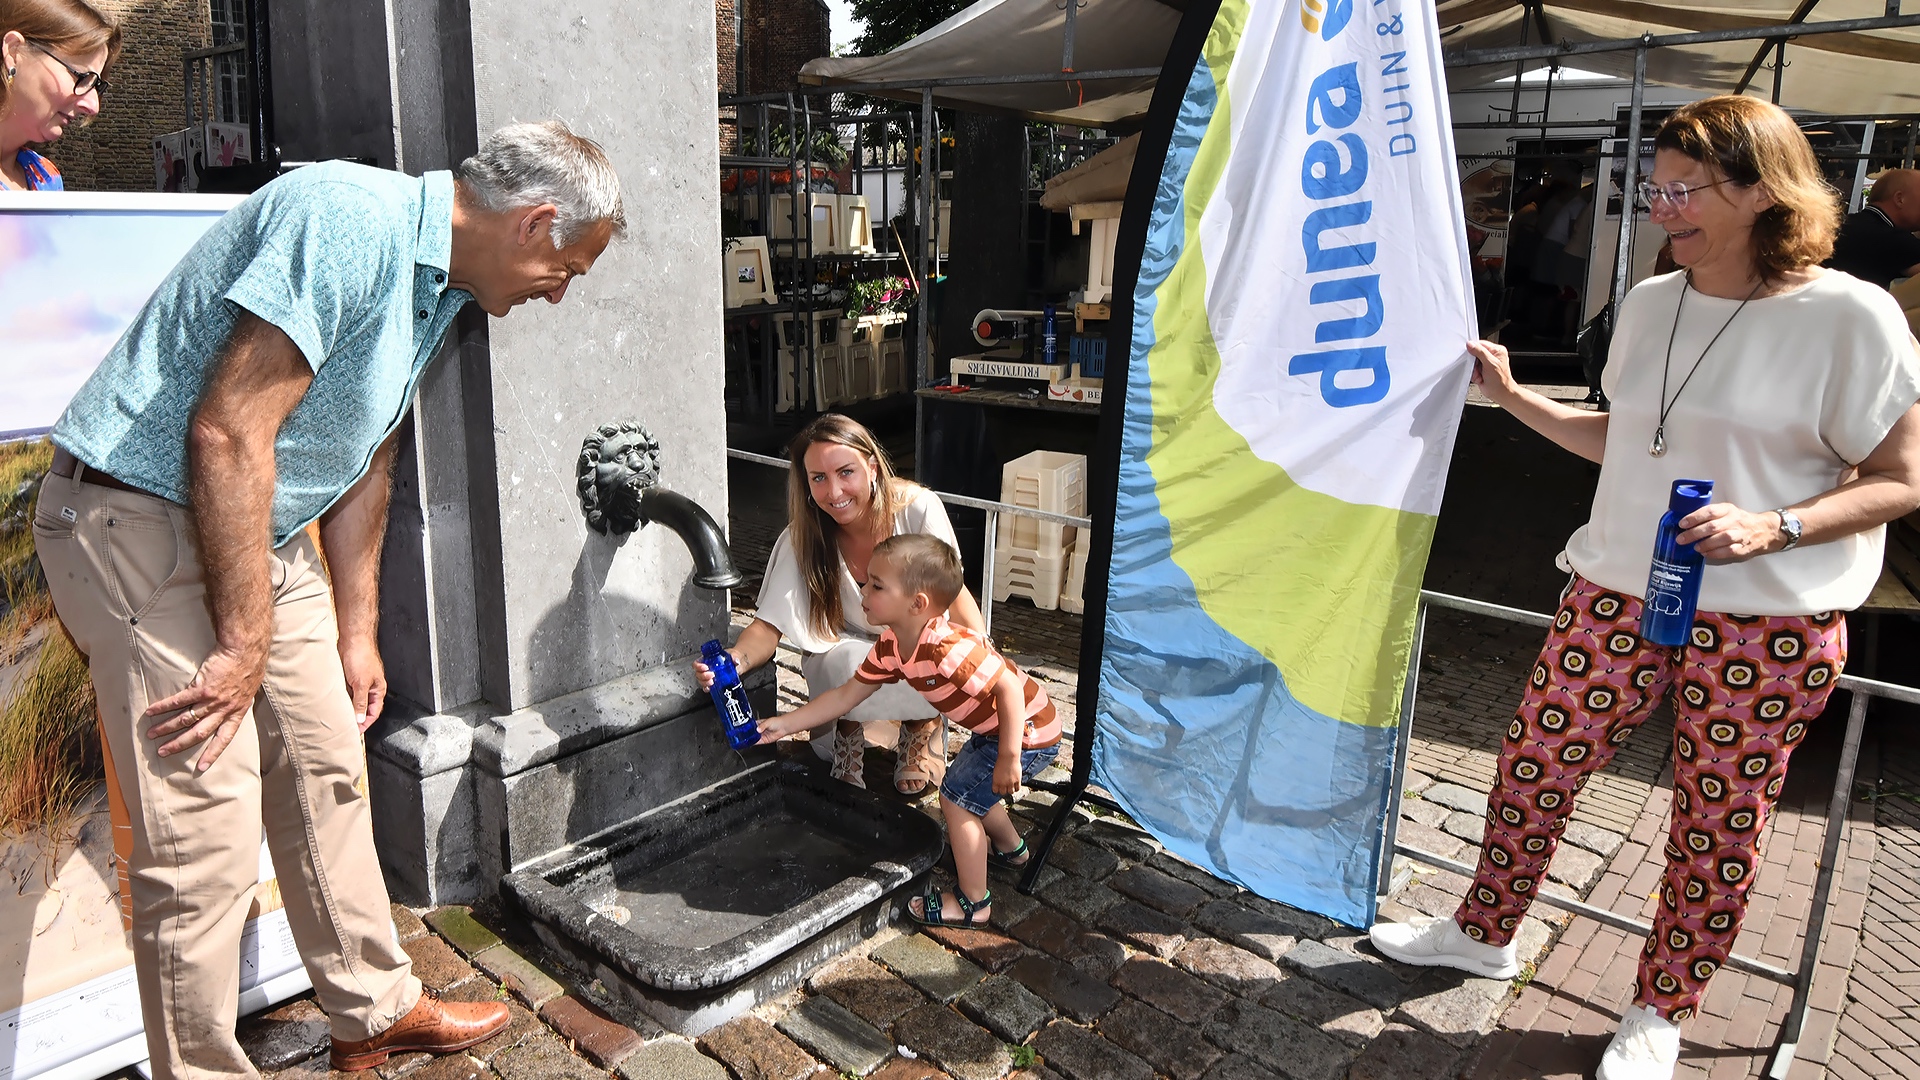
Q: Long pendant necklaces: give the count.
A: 1